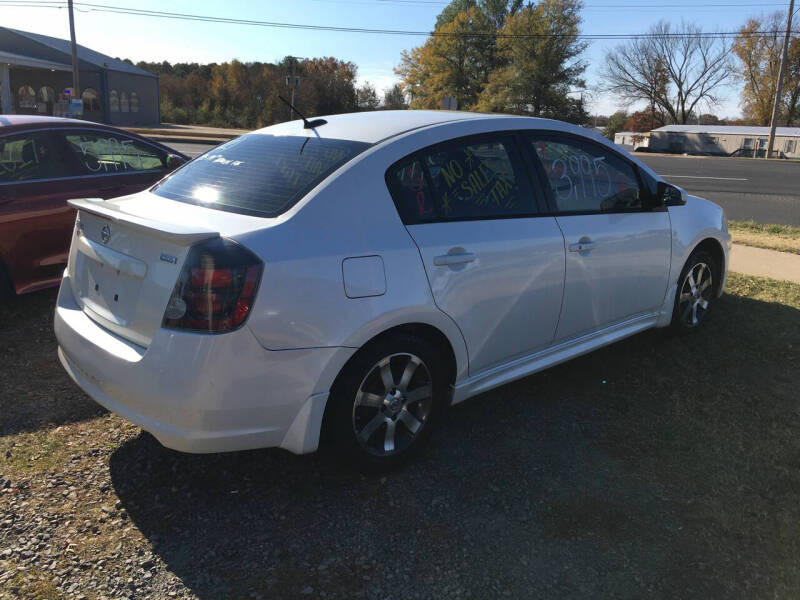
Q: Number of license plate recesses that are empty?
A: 1